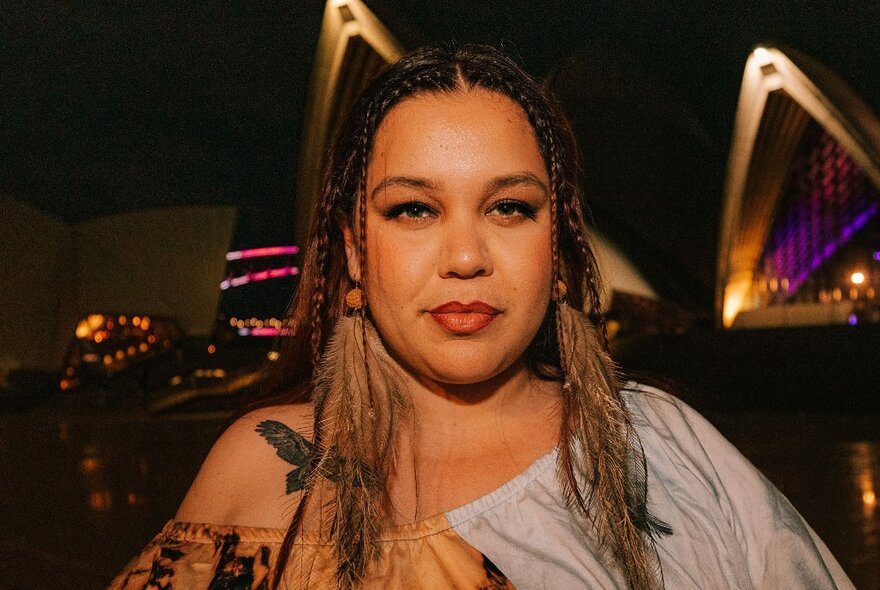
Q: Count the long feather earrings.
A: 2